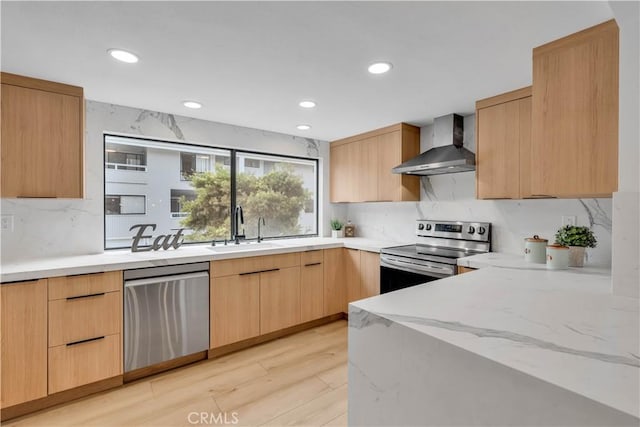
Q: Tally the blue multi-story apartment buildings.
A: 0